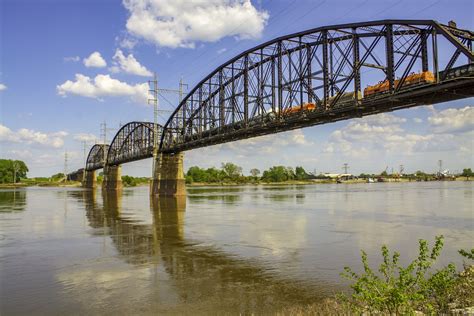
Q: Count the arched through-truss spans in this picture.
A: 3